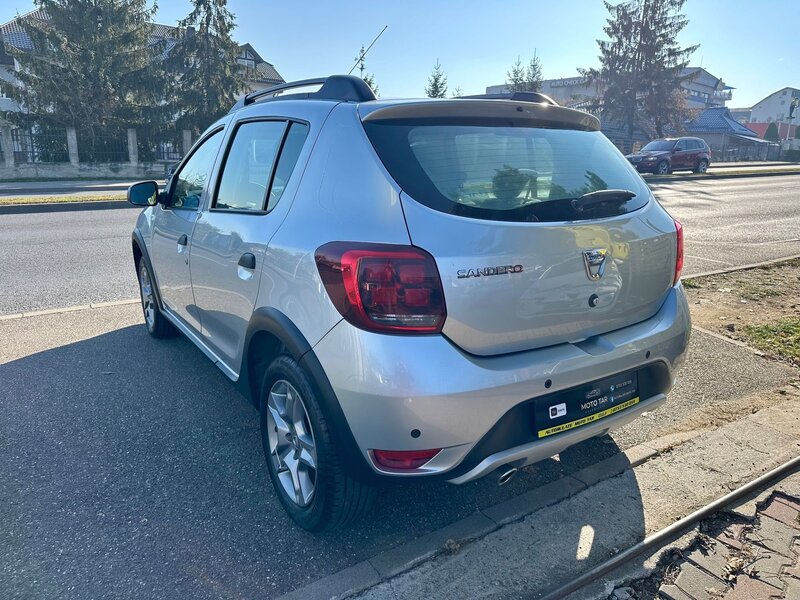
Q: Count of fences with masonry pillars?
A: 1